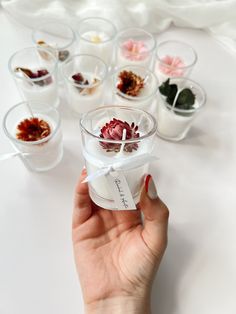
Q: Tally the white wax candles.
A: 10